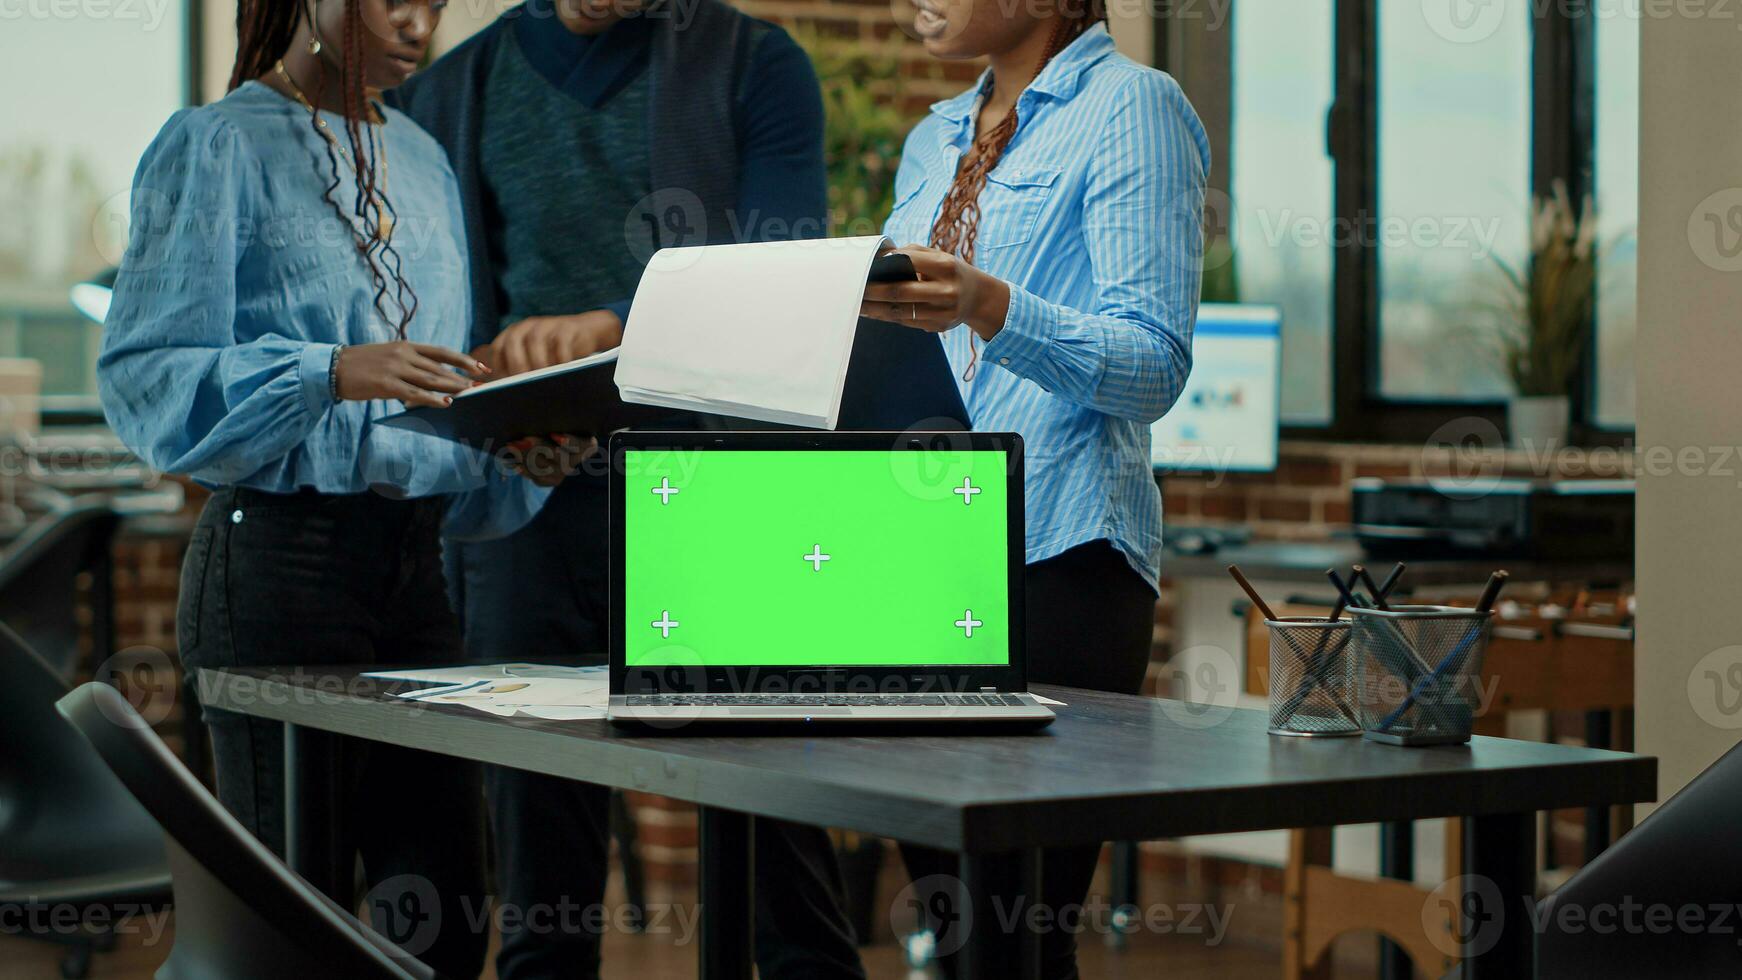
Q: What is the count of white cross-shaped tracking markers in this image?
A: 5